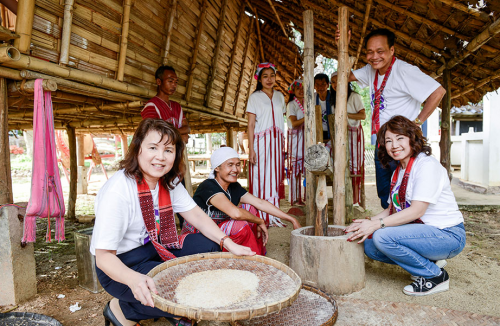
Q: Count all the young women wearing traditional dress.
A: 3